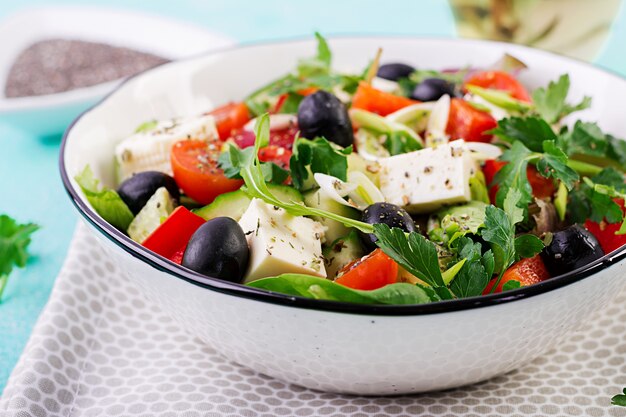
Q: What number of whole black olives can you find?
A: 7